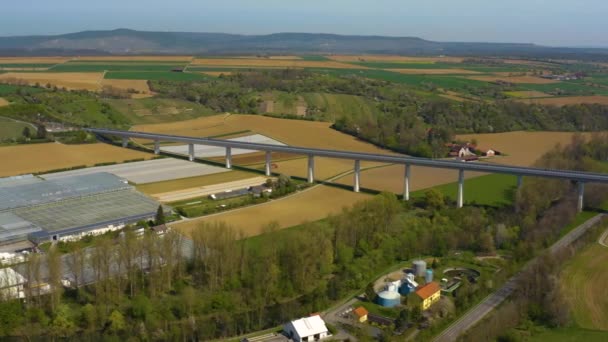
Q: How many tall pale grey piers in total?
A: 11